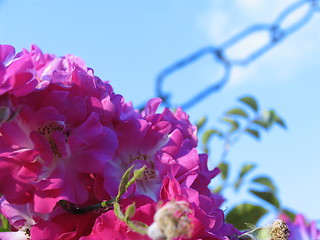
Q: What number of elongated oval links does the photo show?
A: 3